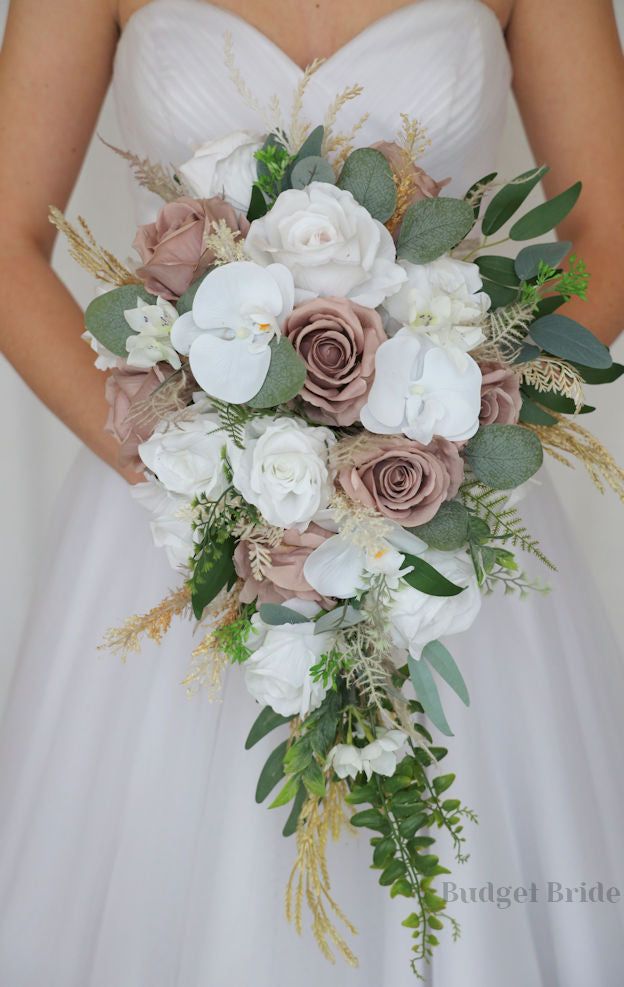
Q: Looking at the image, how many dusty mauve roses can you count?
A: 7